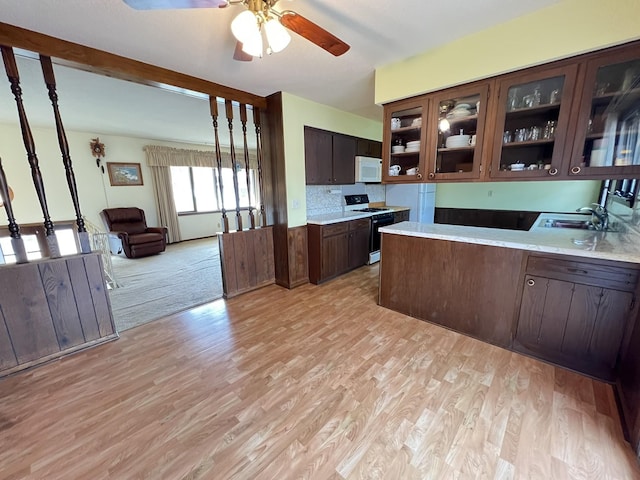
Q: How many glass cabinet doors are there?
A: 4